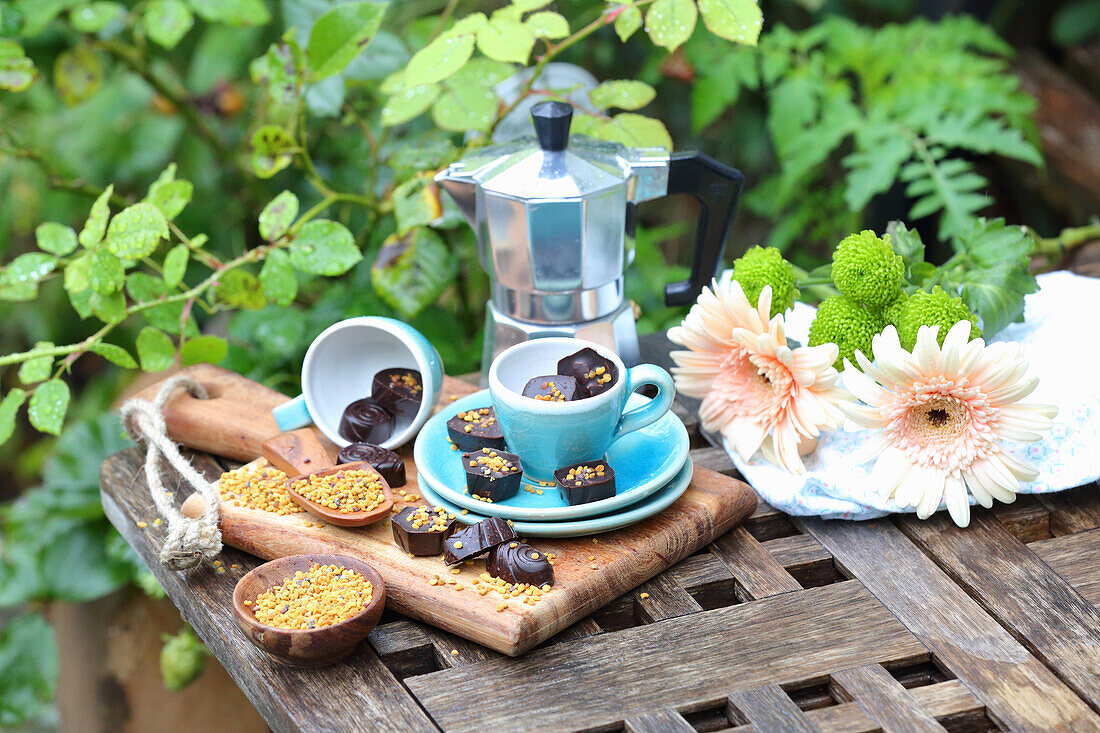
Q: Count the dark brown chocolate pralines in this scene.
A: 11